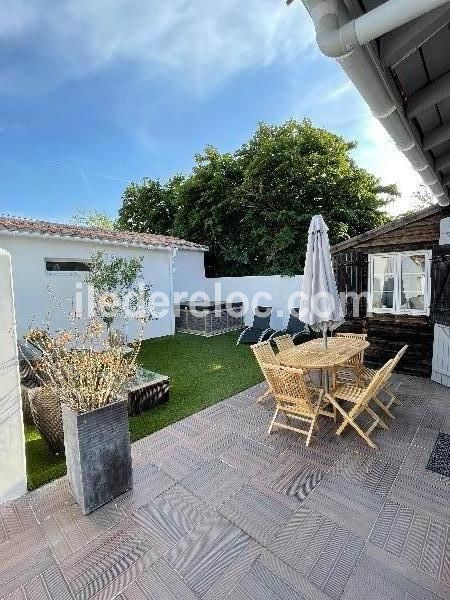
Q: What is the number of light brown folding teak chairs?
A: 6